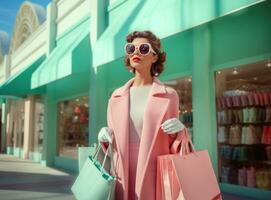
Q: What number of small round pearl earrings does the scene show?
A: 2